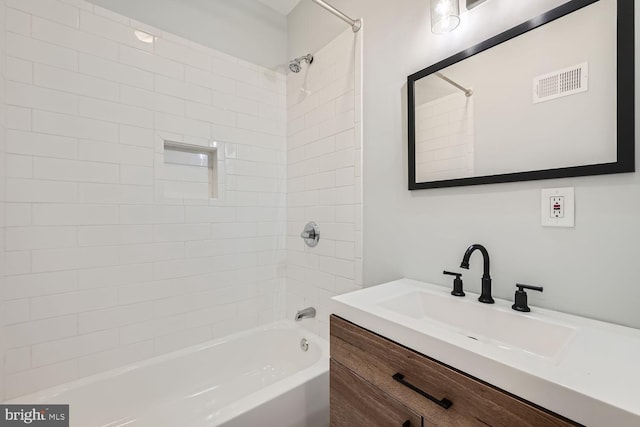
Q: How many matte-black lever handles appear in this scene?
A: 2